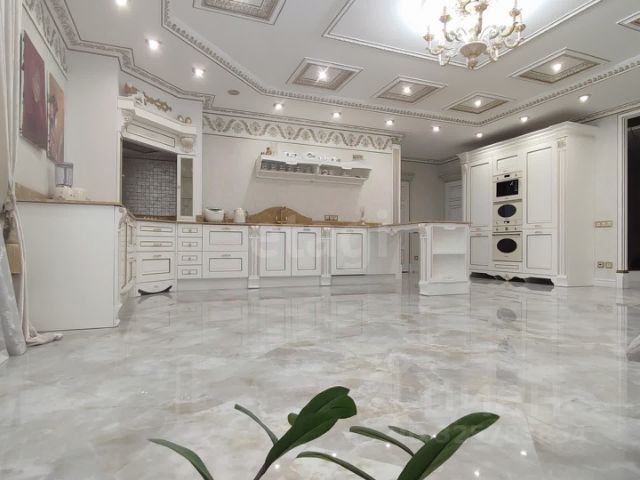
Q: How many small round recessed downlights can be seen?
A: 14